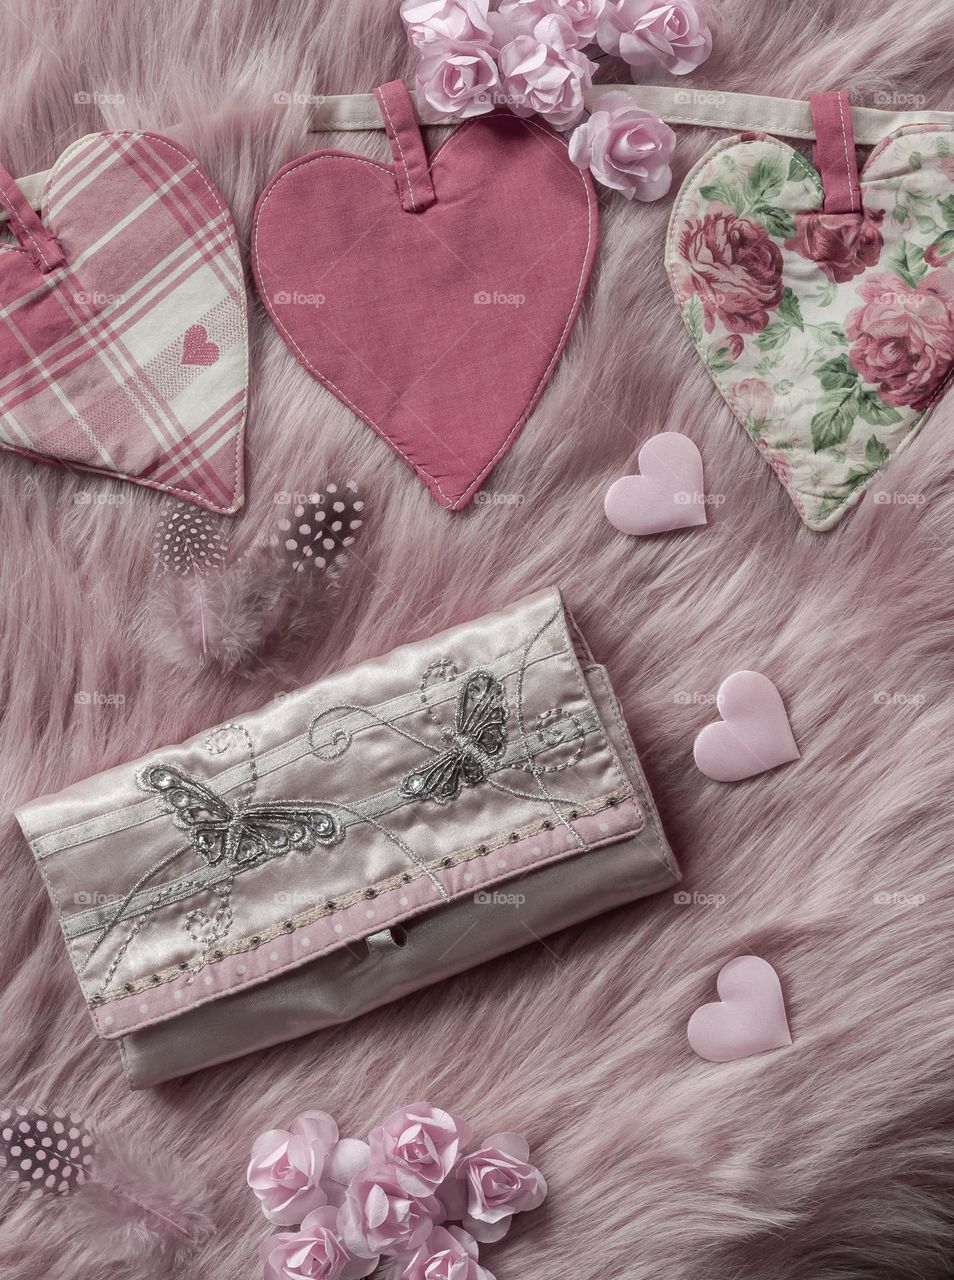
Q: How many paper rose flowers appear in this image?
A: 12